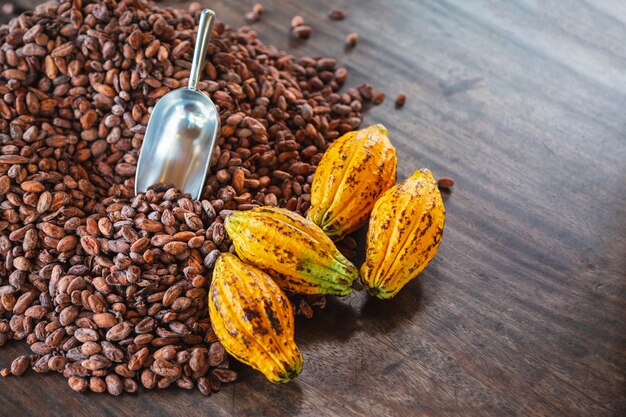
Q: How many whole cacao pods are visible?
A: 4